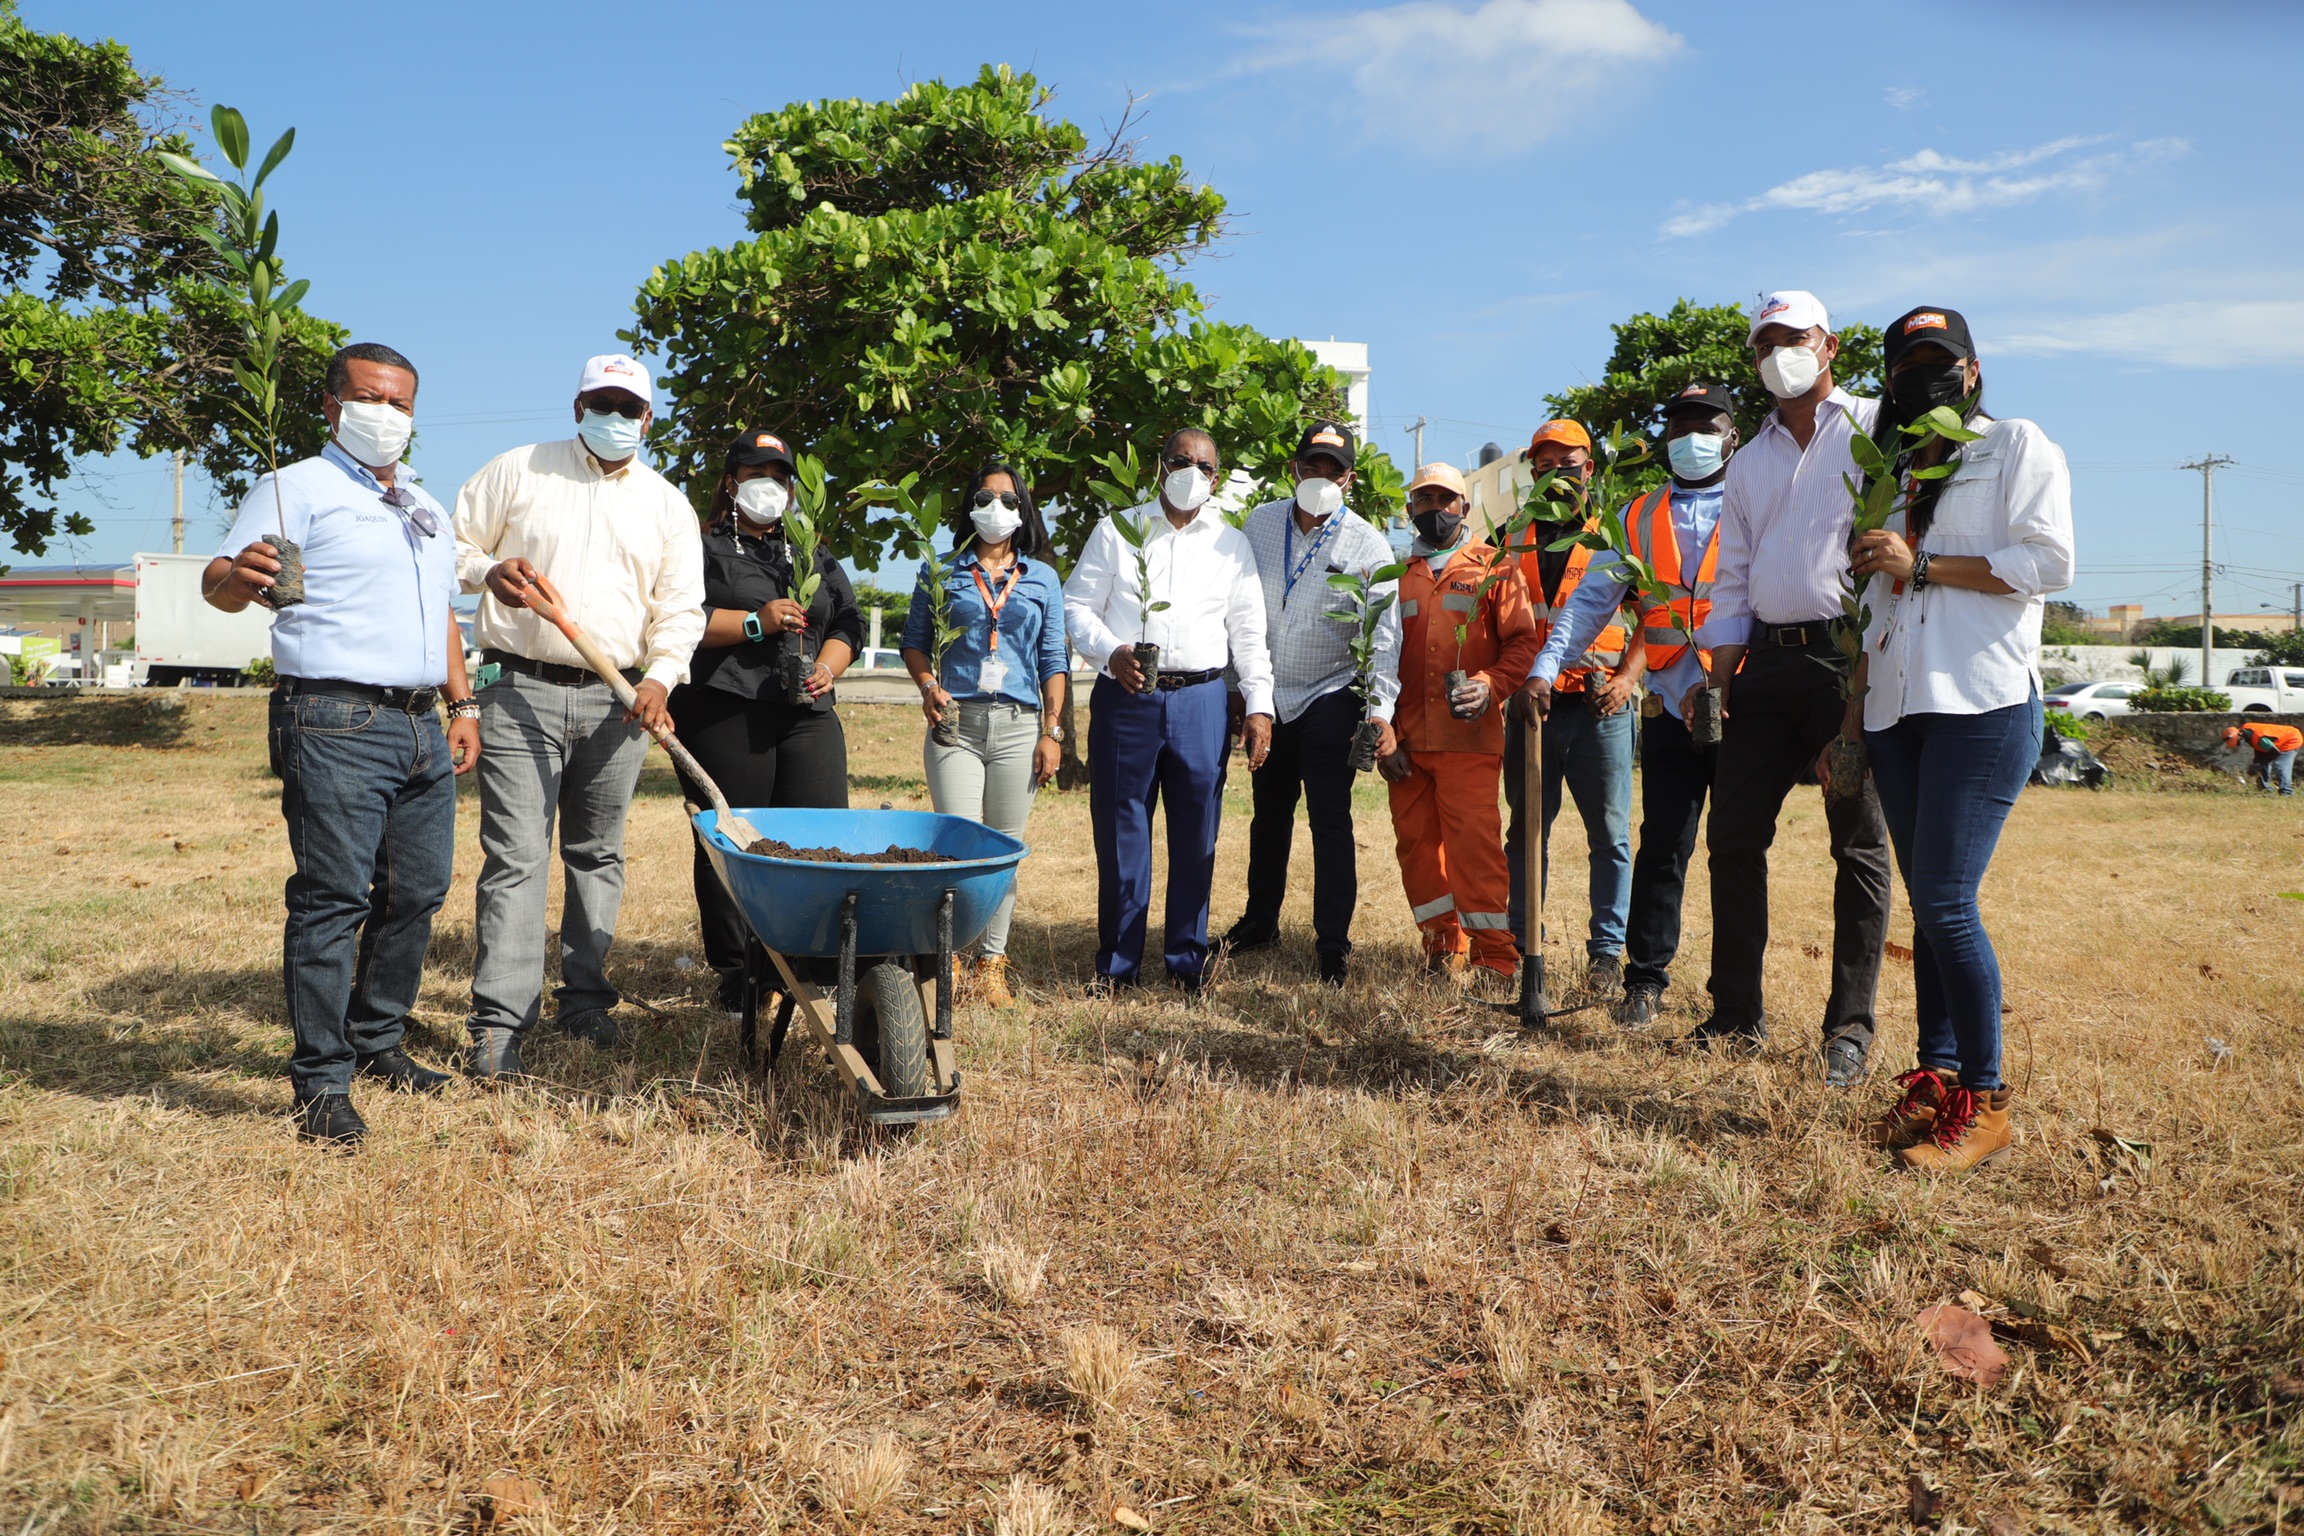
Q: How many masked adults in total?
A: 11